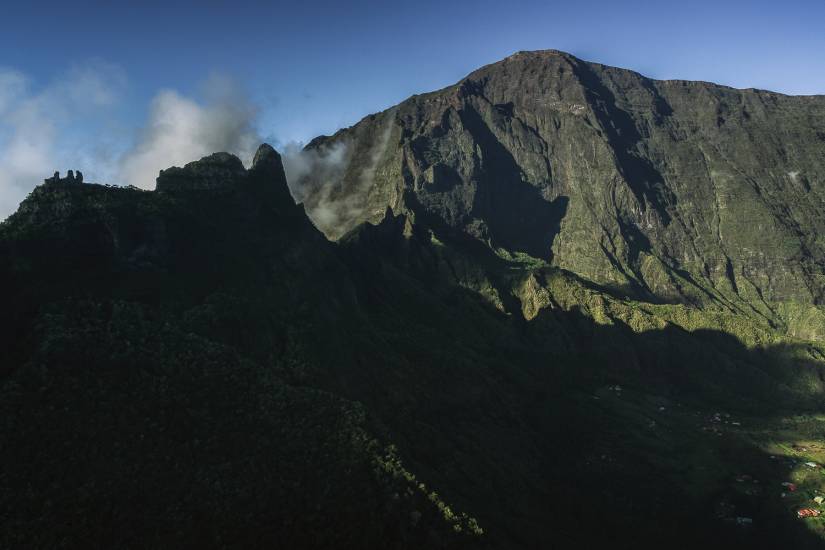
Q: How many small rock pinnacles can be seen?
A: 3